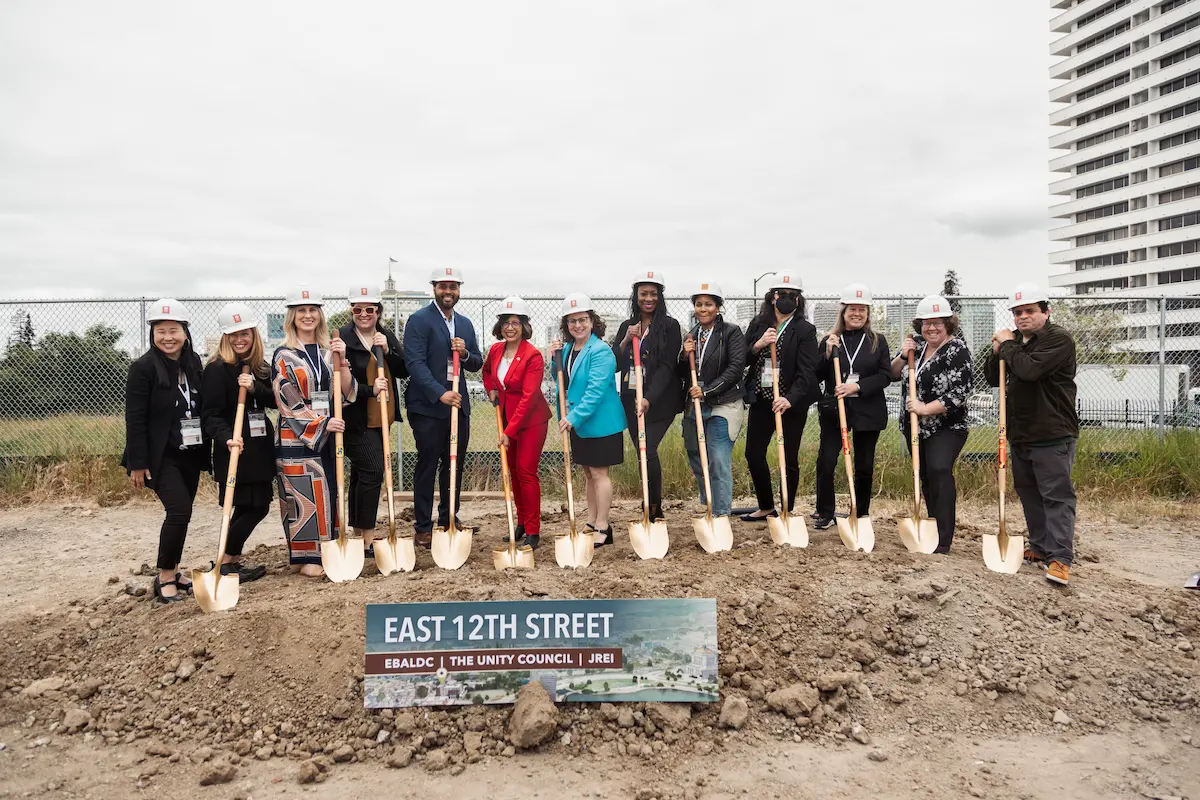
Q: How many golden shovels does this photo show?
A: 12